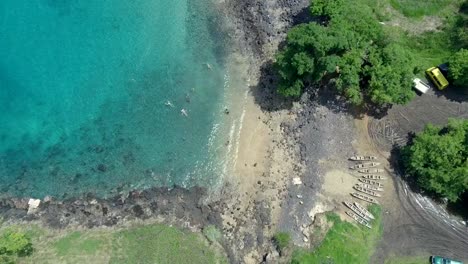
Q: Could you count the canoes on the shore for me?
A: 11